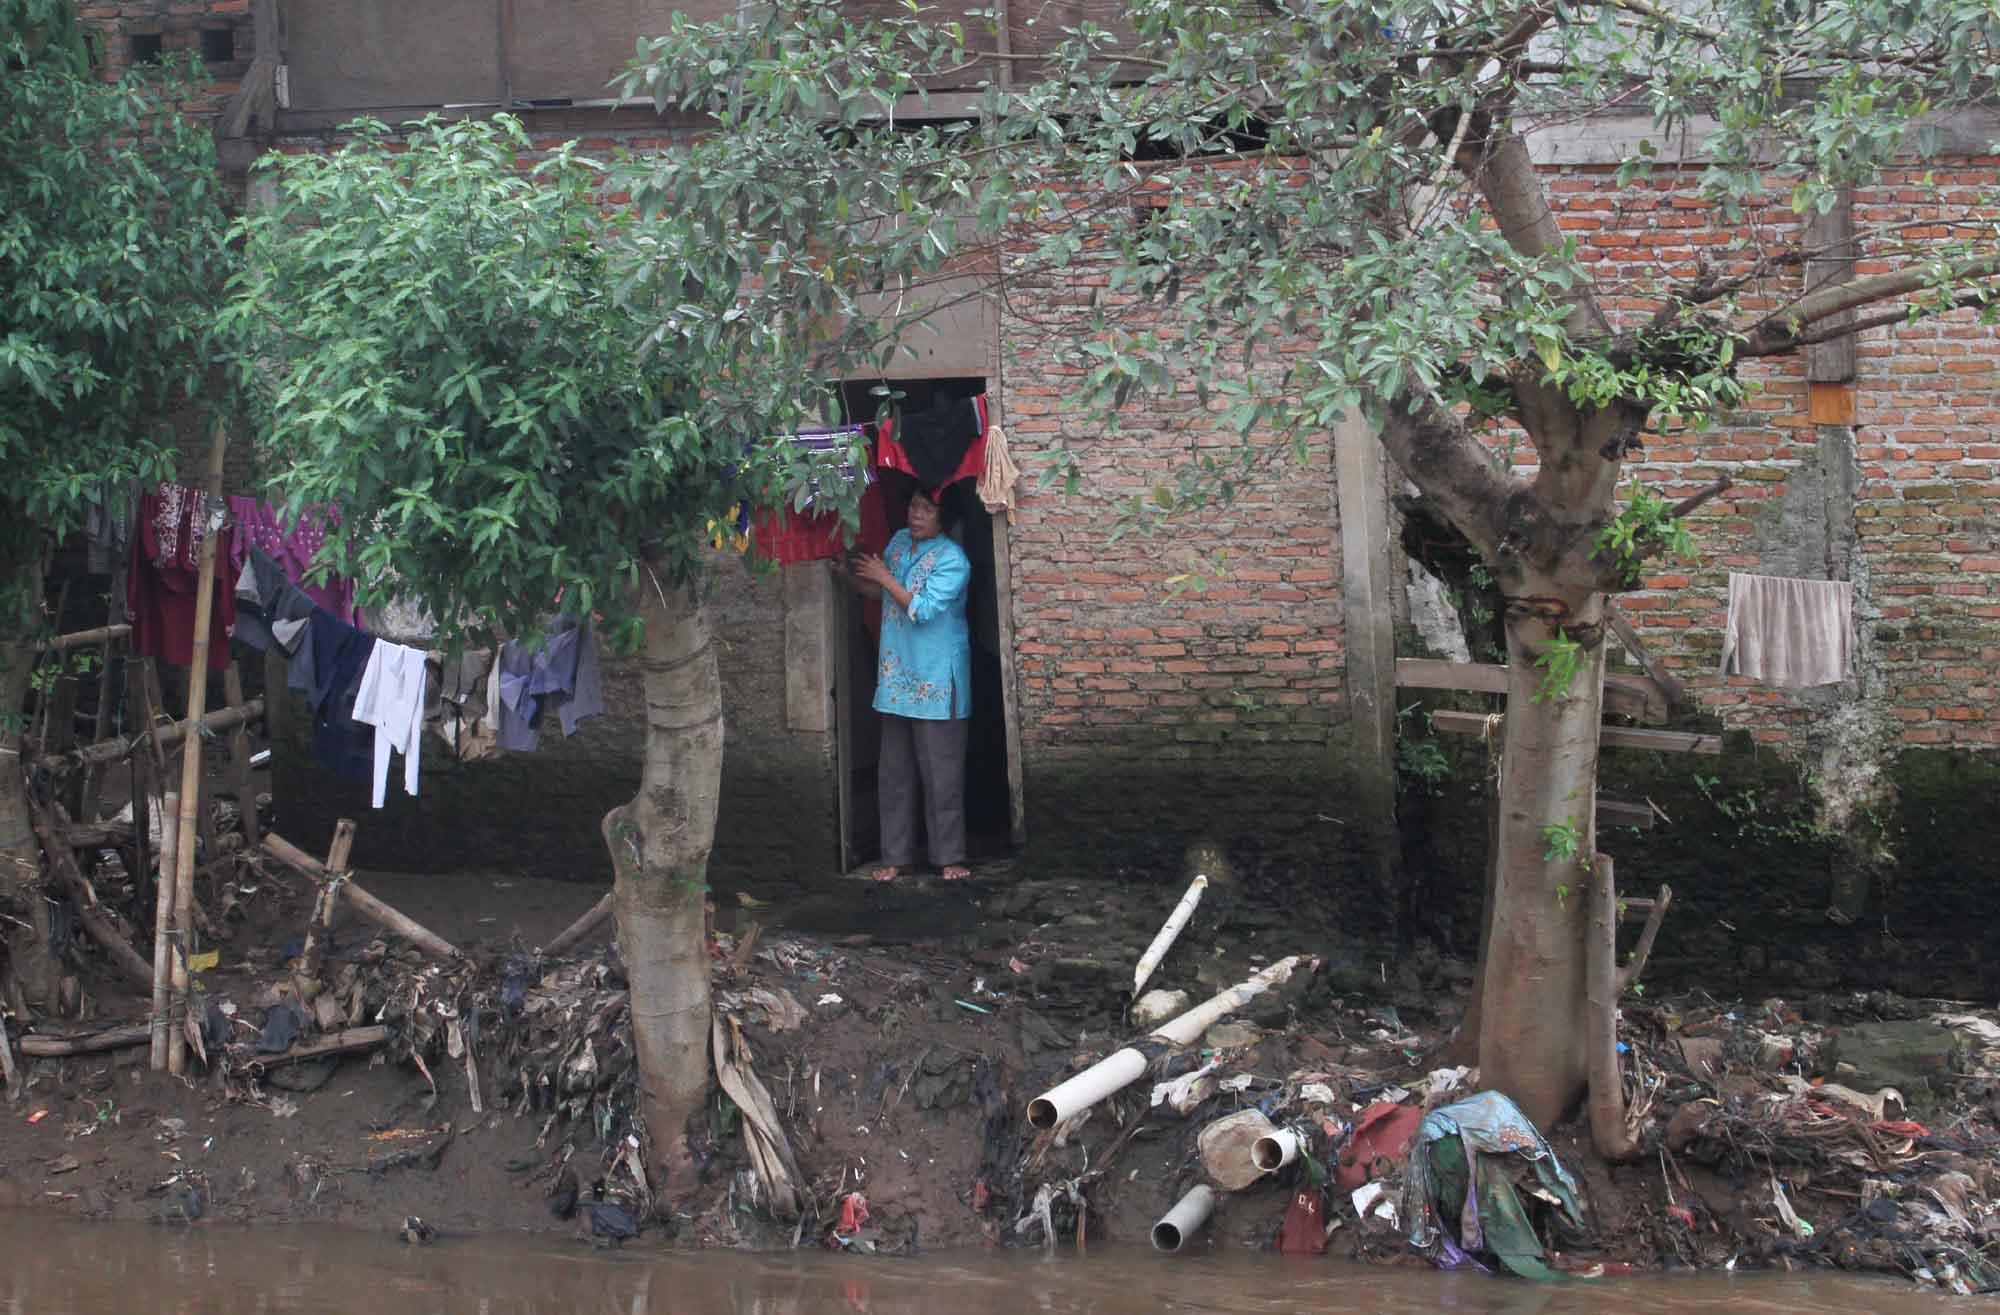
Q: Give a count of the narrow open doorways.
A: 1